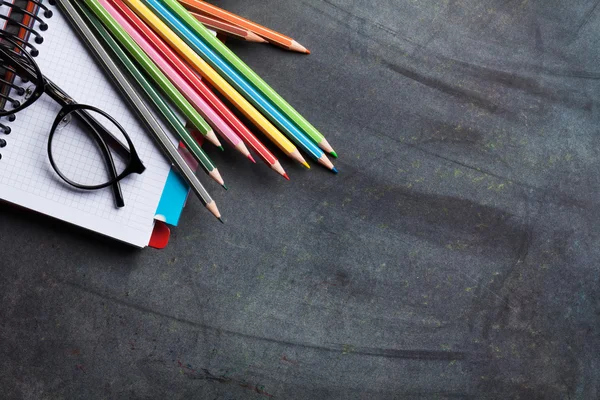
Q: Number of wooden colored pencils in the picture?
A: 10